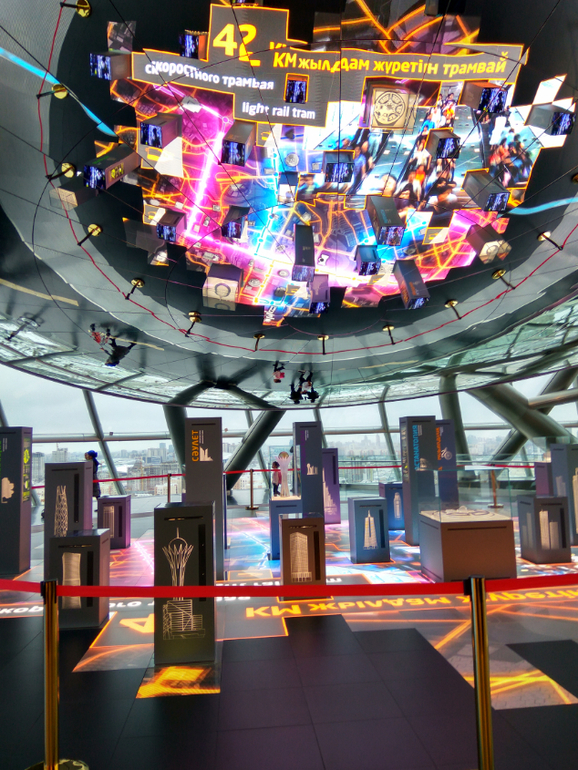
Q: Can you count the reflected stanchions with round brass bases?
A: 13